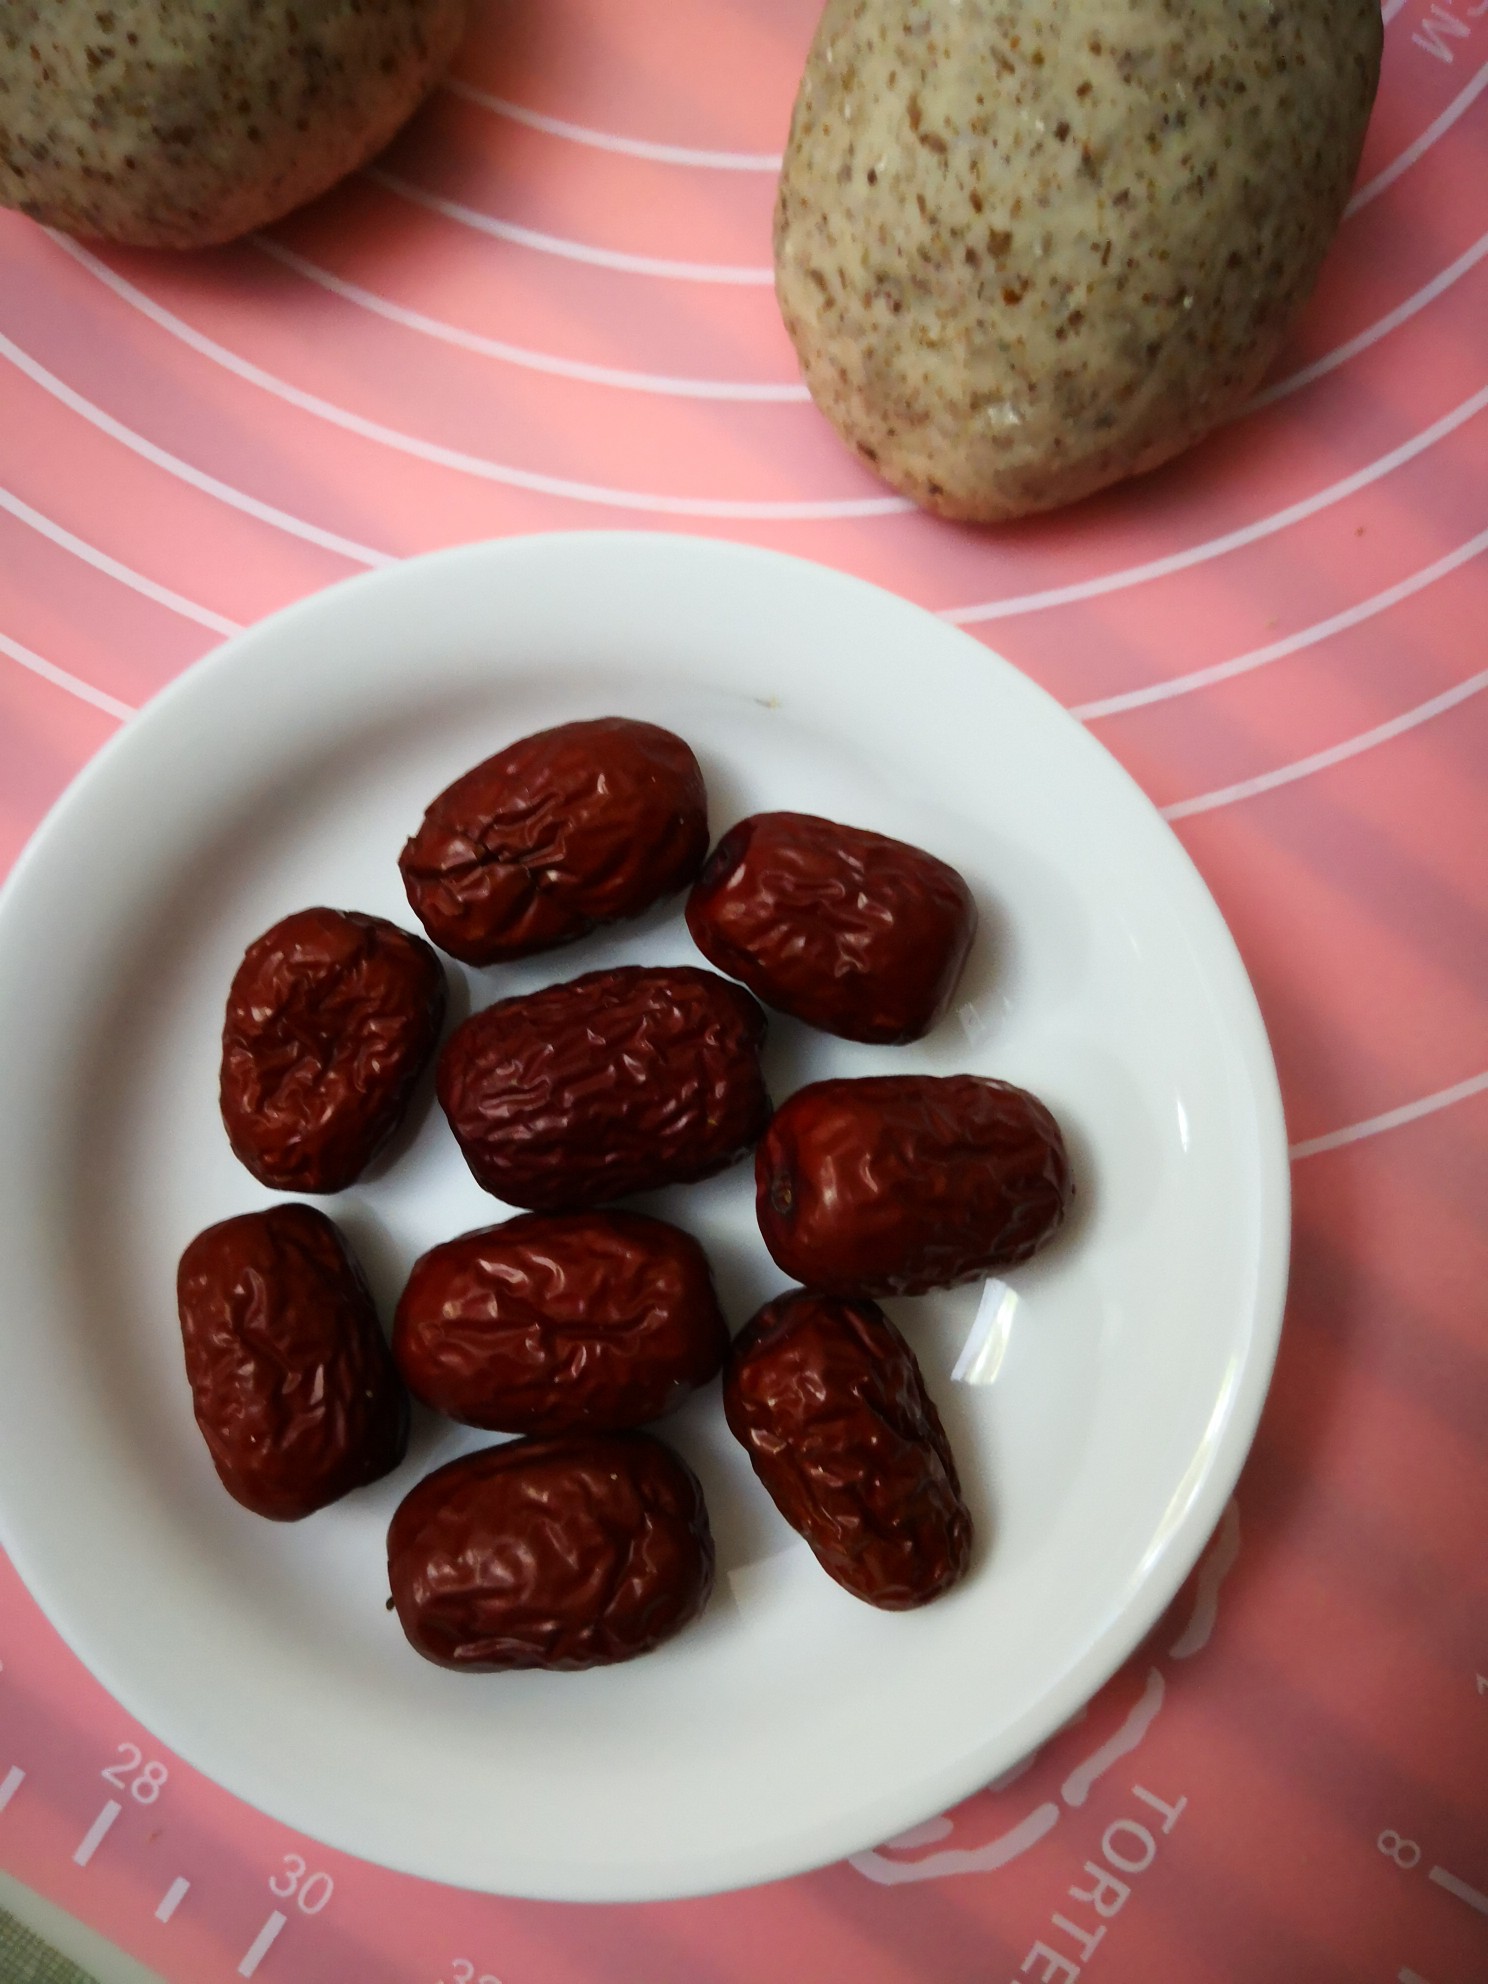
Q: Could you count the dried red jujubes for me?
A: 9